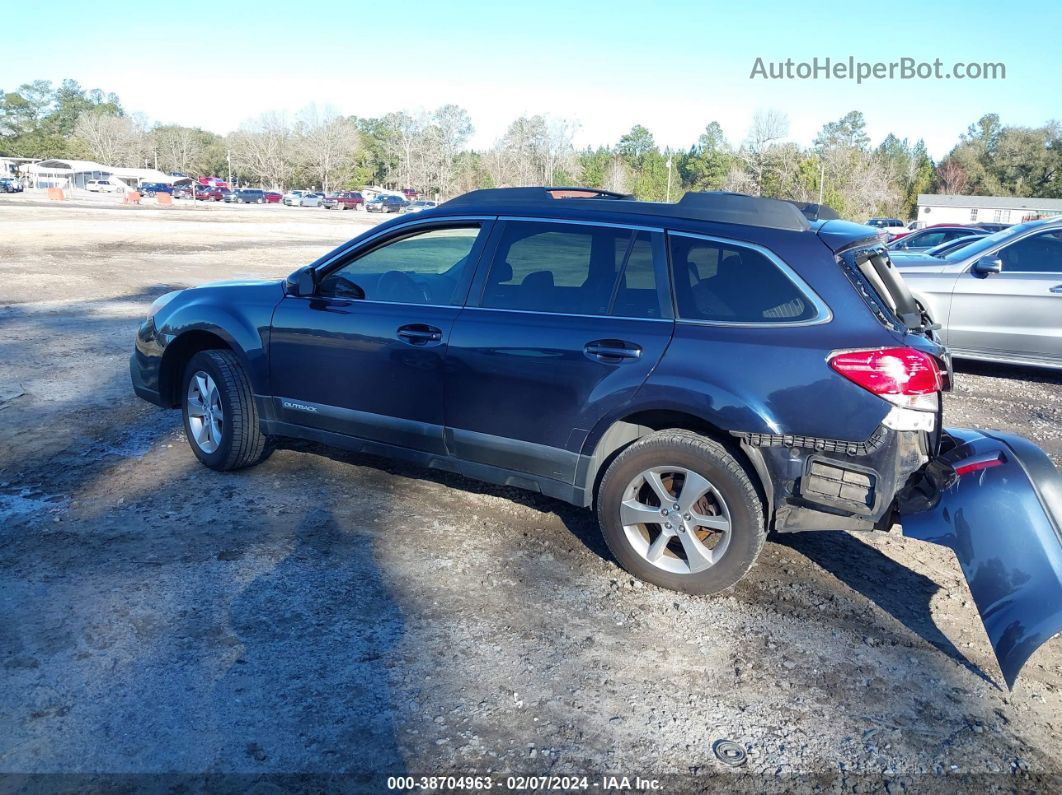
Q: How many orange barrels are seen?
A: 3